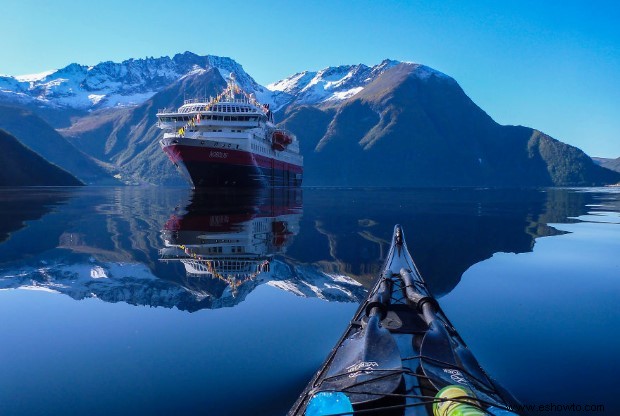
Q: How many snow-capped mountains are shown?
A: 2